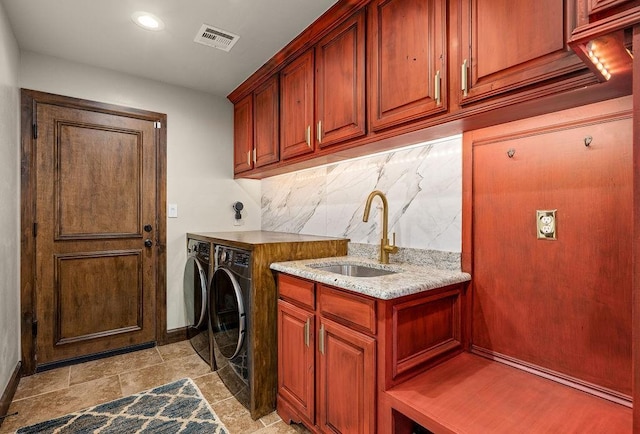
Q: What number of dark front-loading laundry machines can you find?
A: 2